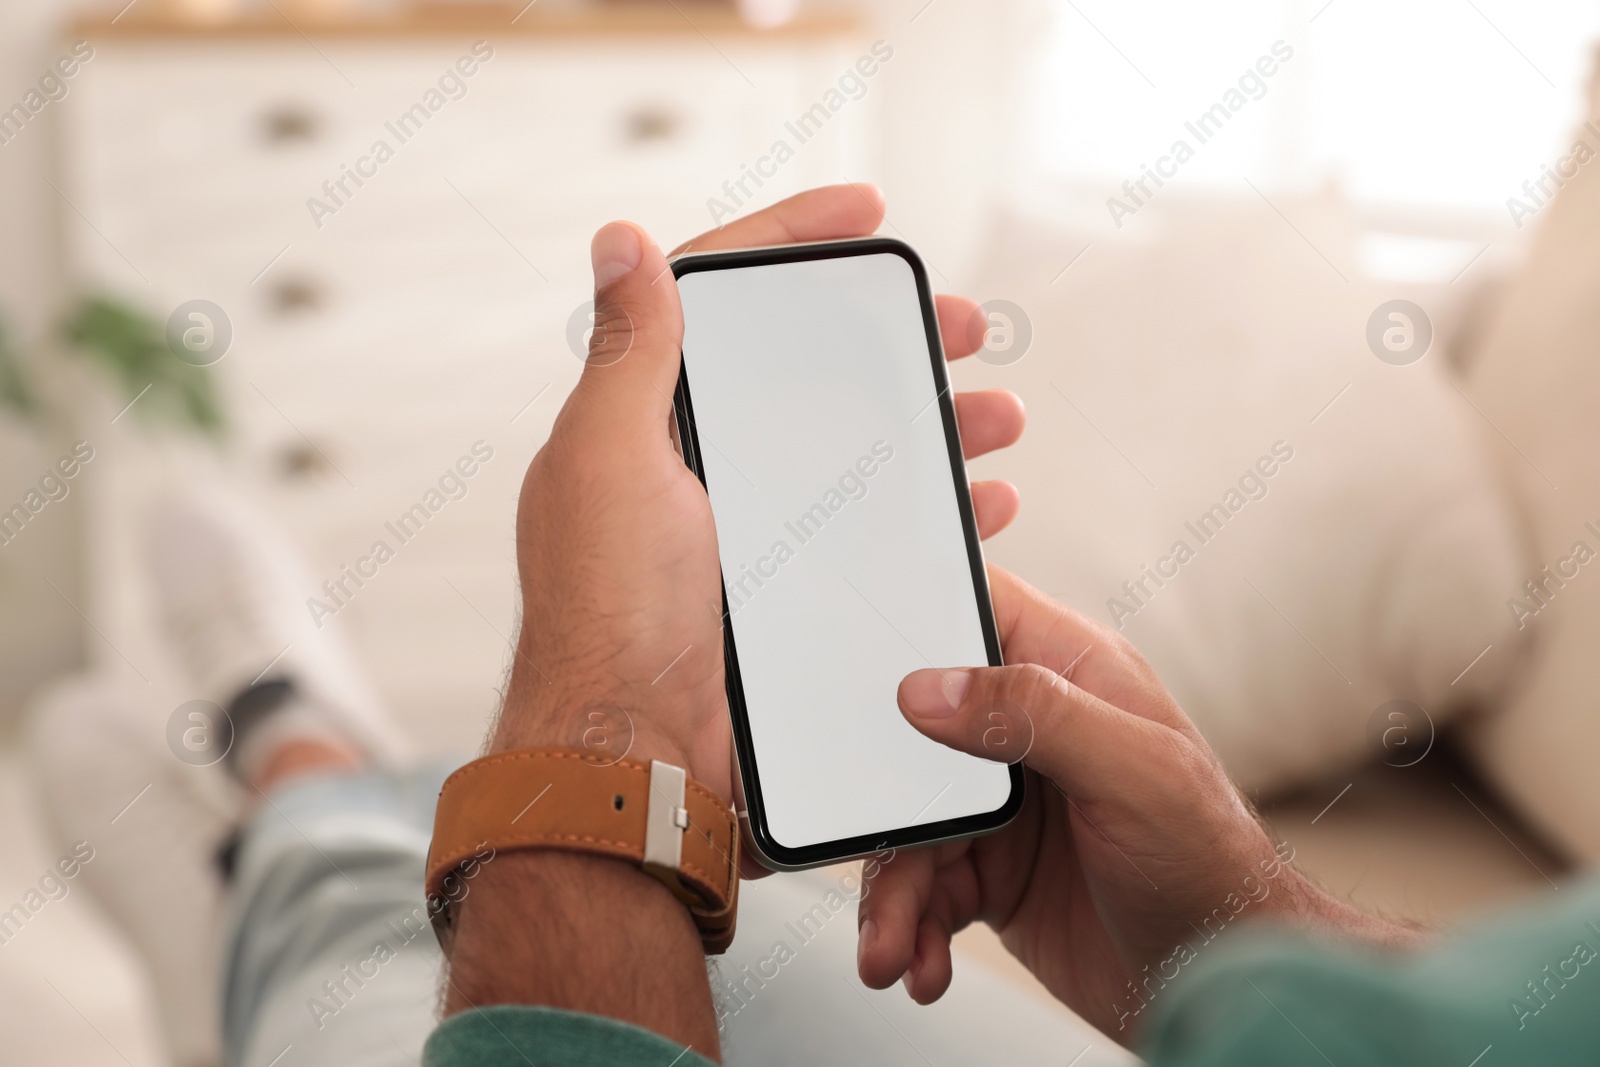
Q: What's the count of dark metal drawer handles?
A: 4